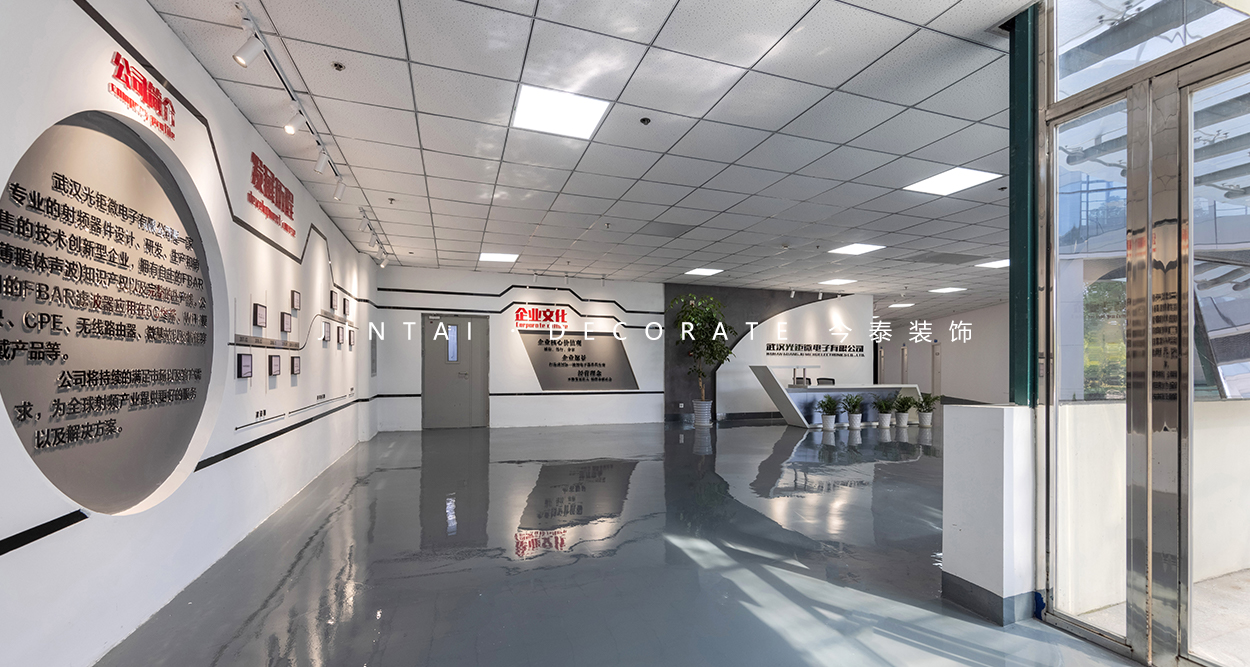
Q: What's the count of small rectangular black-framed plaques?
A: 11